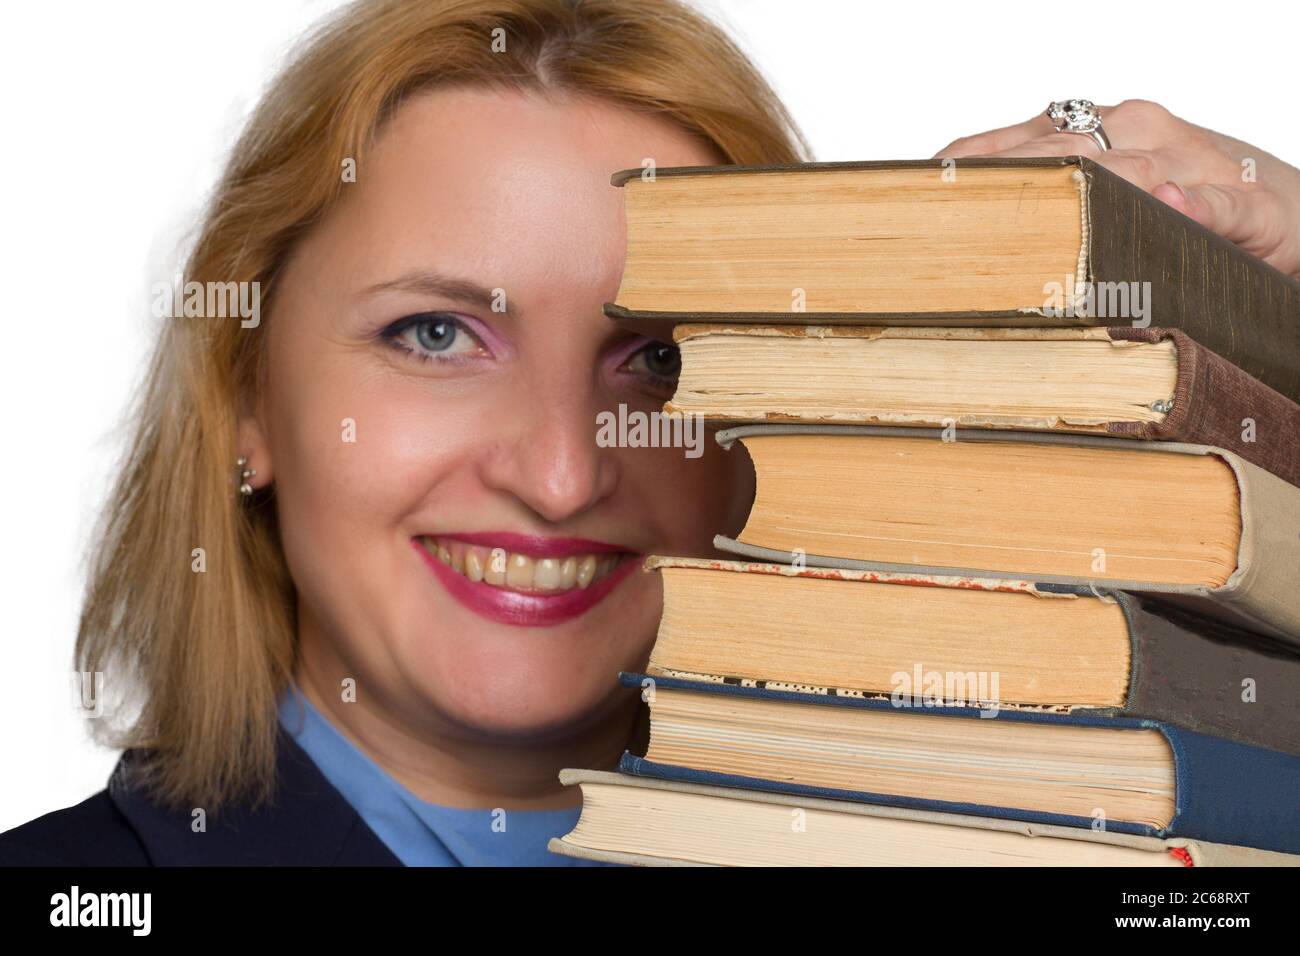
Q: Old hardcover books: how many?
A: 6